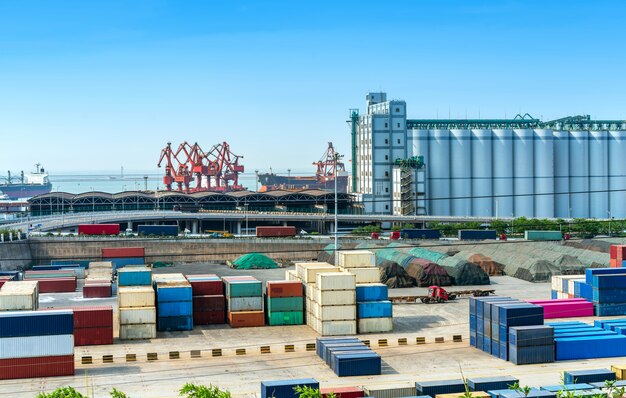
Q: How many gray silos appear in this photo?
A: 11